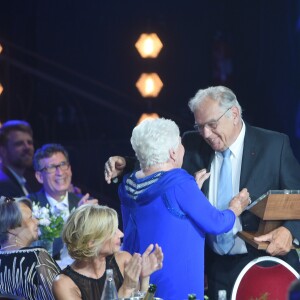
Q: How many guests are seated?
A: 4